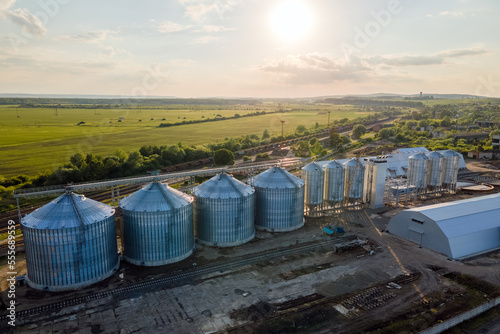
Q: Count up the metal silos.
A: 10